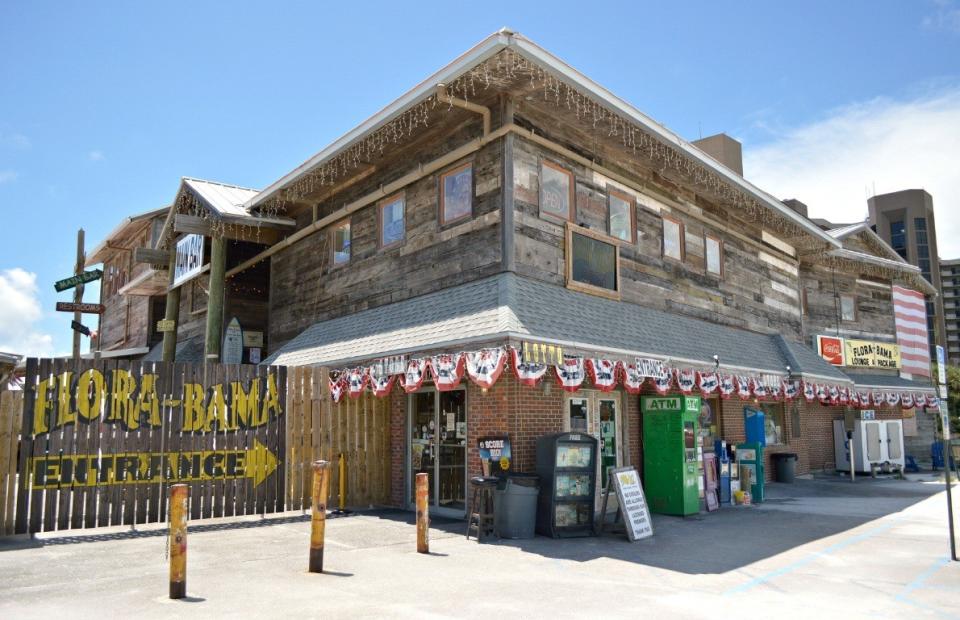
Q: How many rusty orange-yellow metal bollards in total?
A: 3